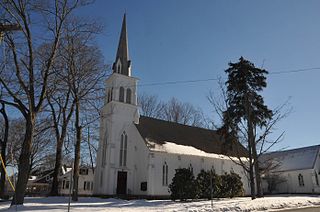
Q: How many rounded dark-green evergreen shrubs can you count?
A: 3